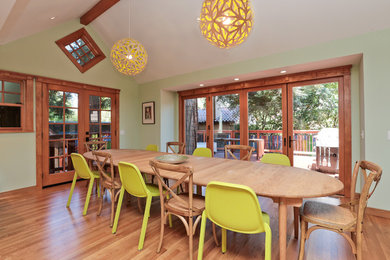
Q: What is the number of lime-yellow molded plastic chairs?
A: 6